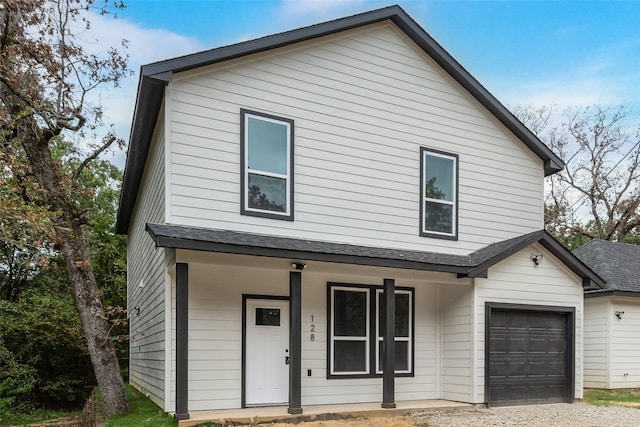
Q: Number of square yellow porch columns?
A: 0